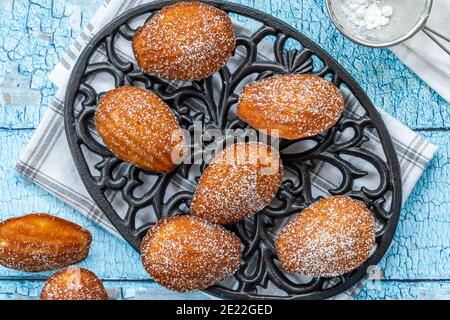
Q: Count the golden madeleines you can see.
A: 8